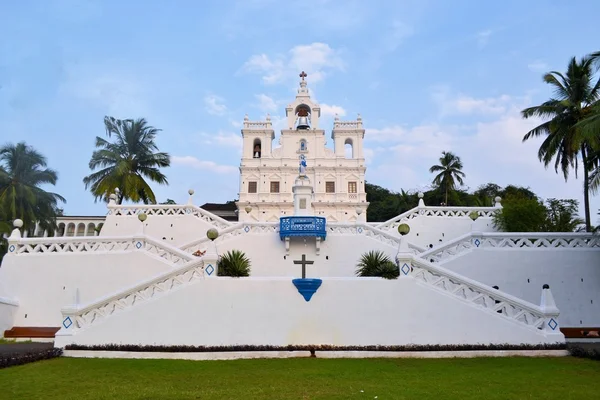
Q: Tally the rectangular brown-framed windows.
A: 4